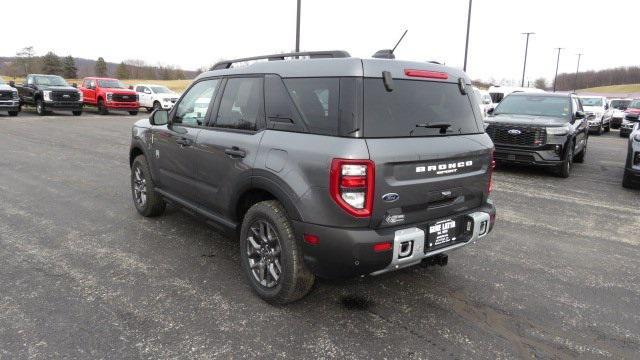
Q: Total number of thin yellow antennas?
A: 0